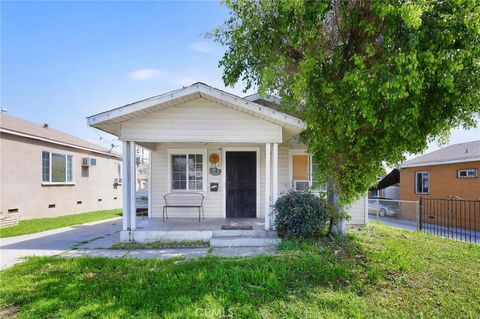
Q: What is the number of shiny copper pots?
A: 0